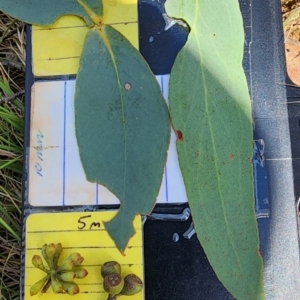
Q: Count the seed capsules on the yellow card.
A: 3